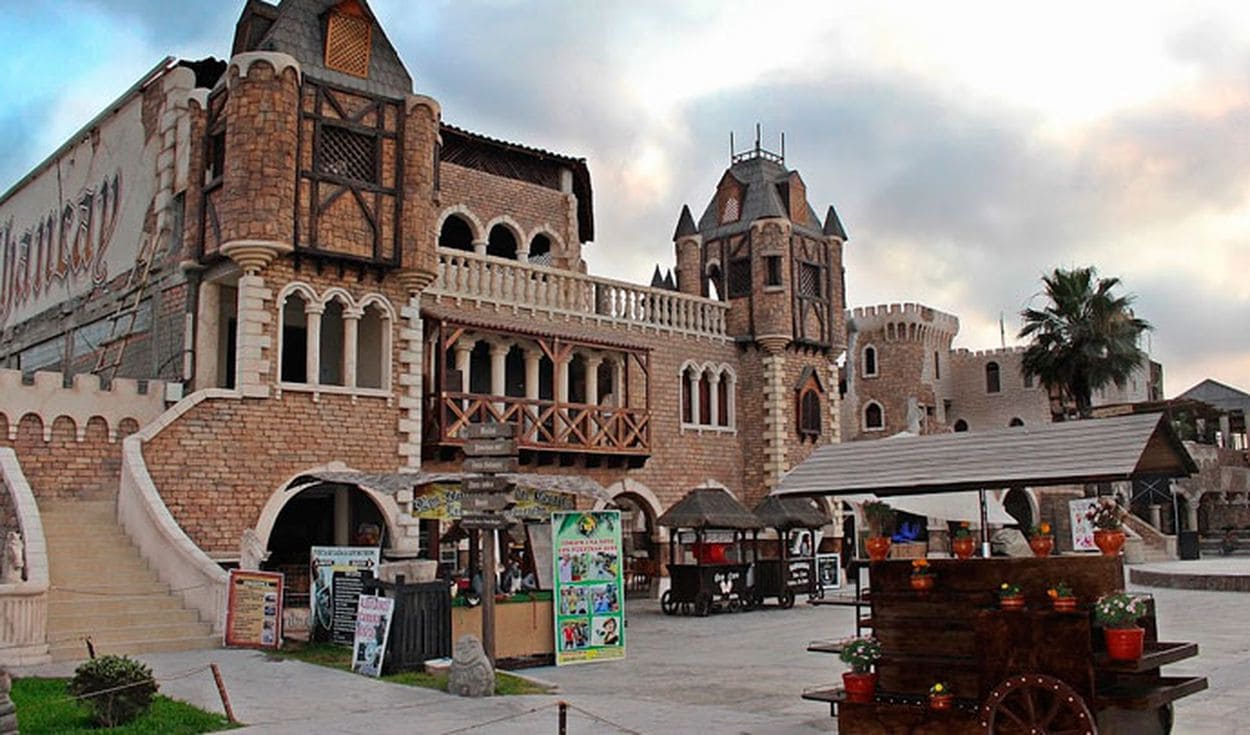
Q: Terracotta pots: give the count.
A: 10